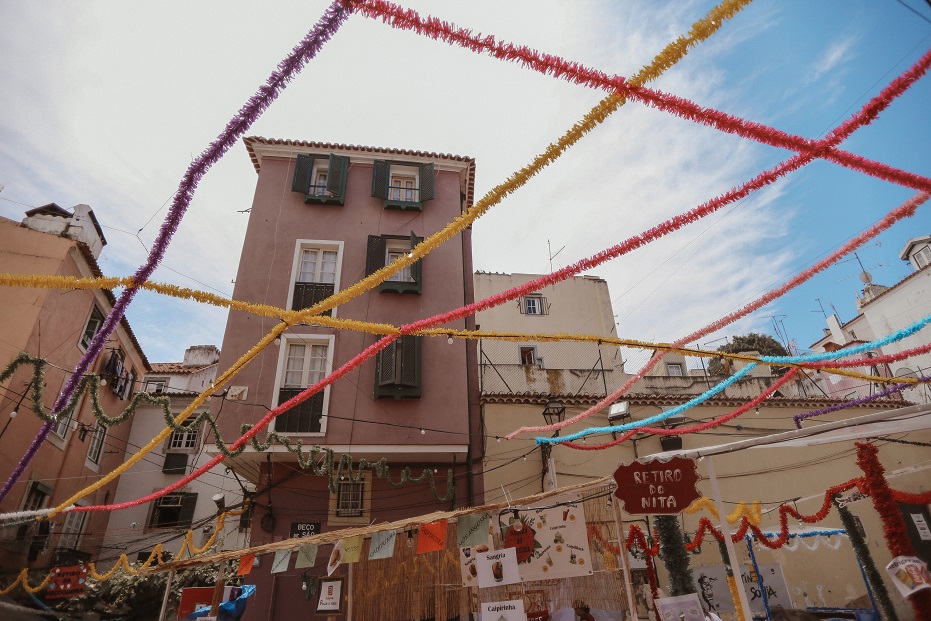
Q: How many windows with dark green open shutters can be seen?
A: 3